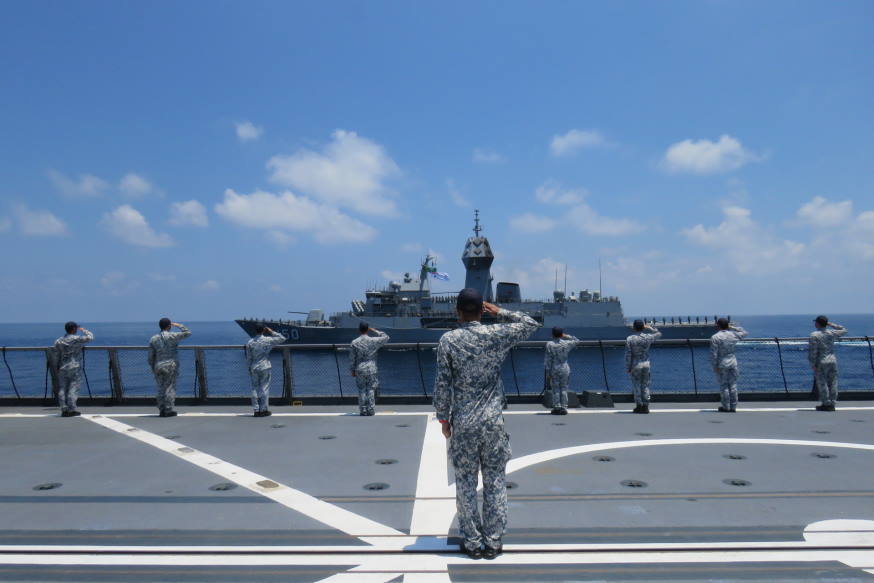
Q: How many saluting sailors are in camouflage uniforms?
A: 9